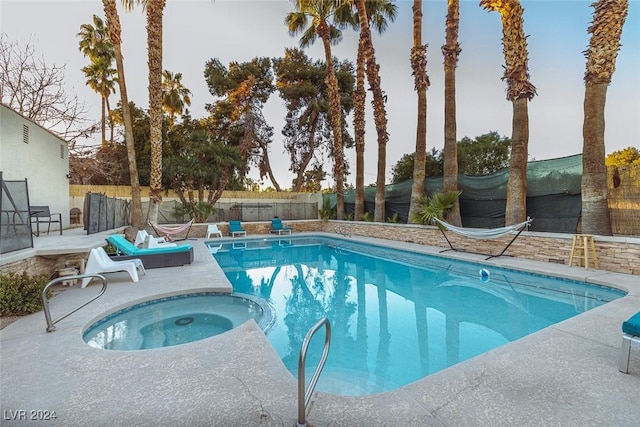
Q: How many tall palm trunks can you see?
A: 9